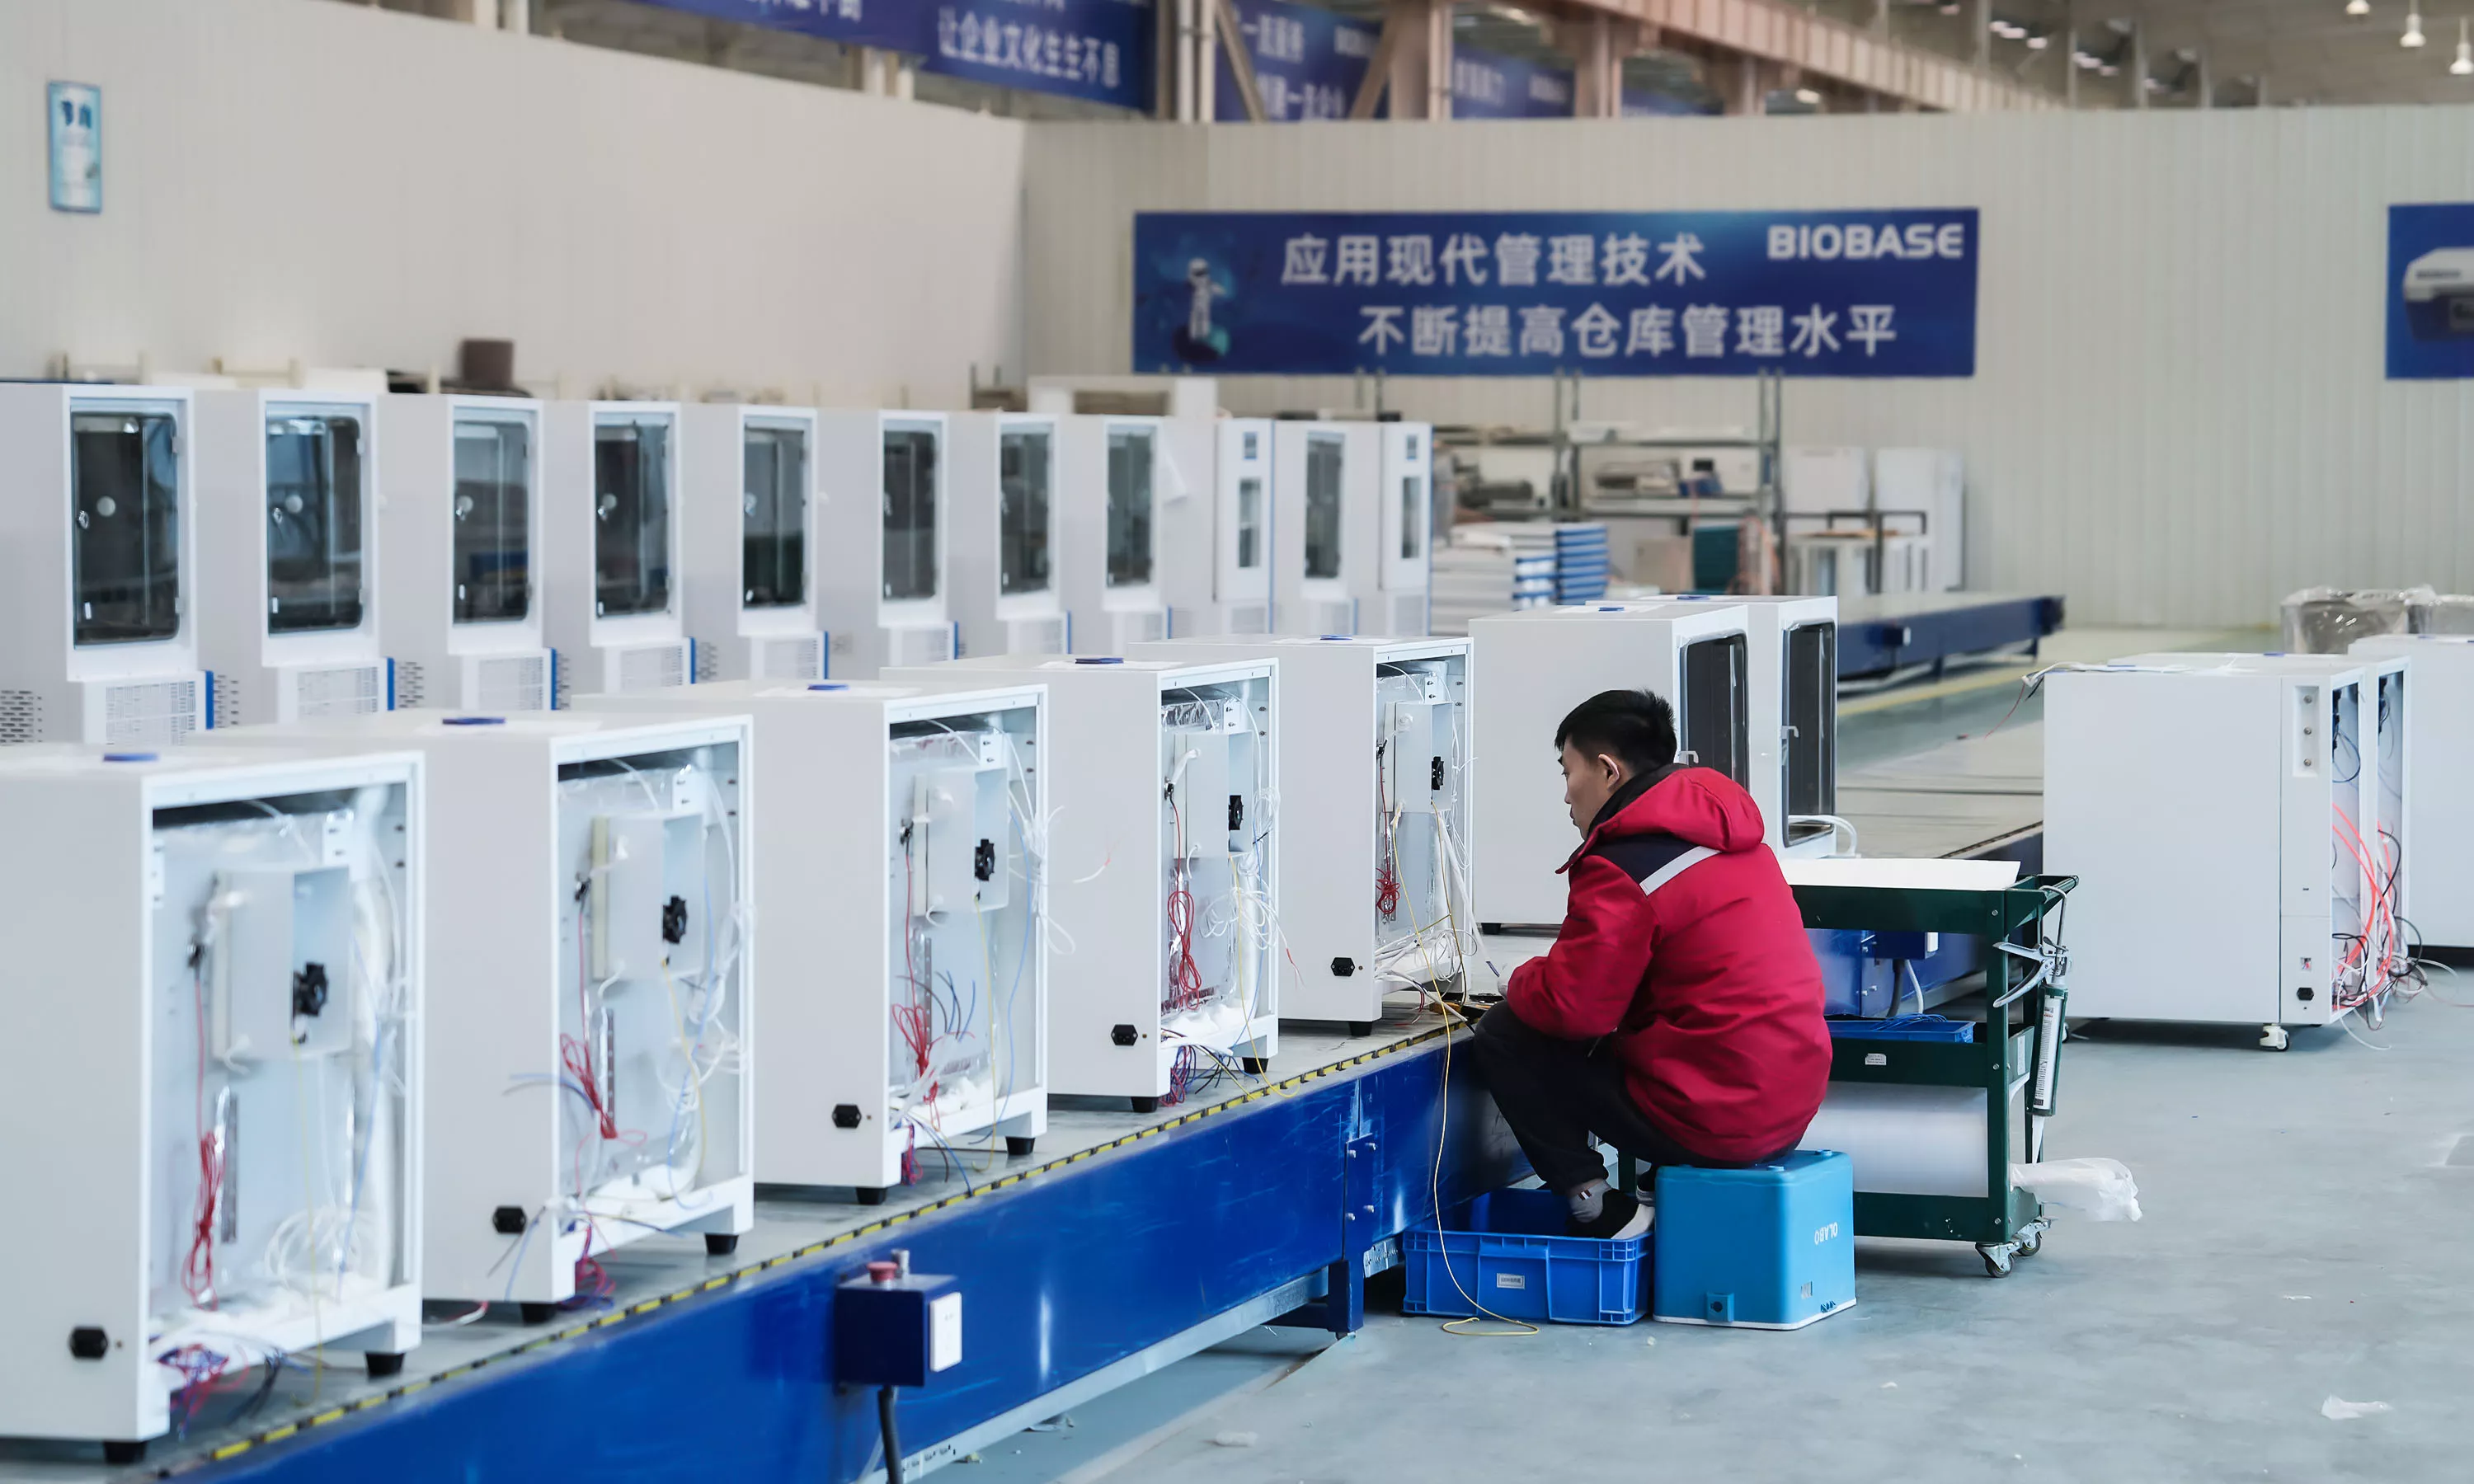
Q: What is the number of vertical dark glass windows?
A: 13